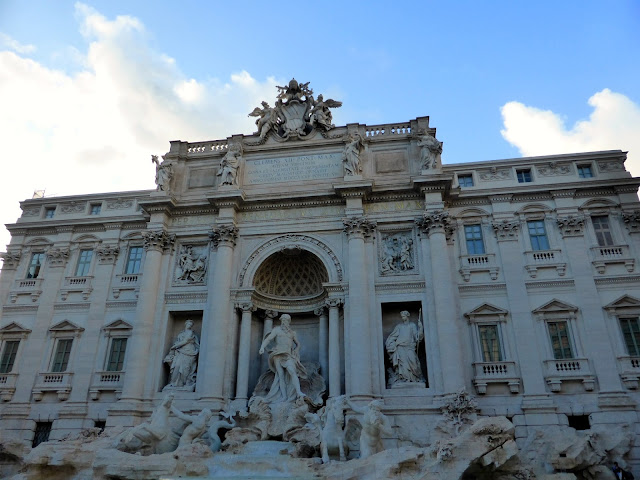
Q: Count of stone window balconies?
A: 12